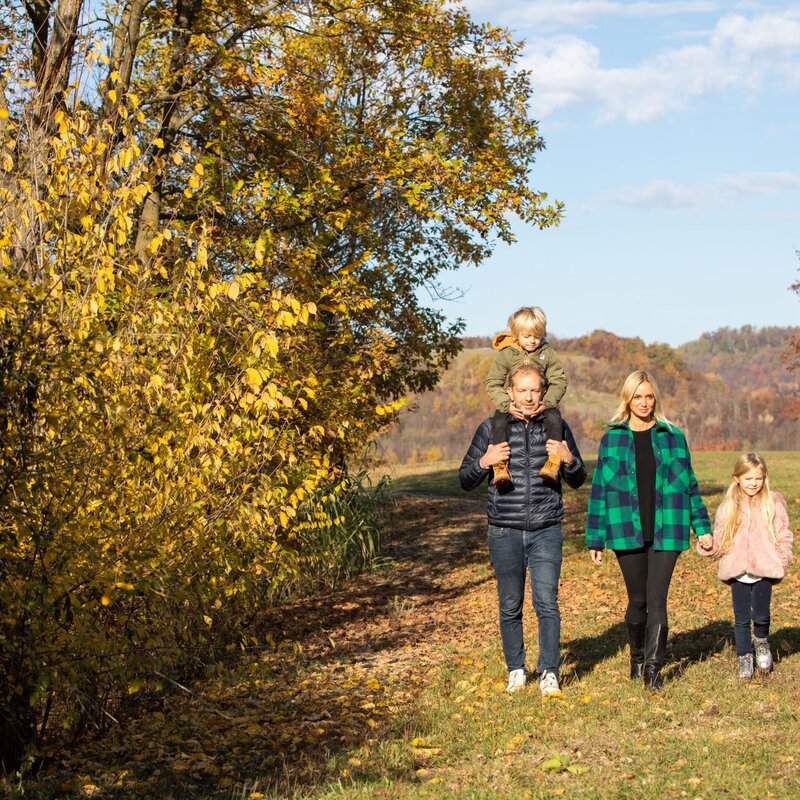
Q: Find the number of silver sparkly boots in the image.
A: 2